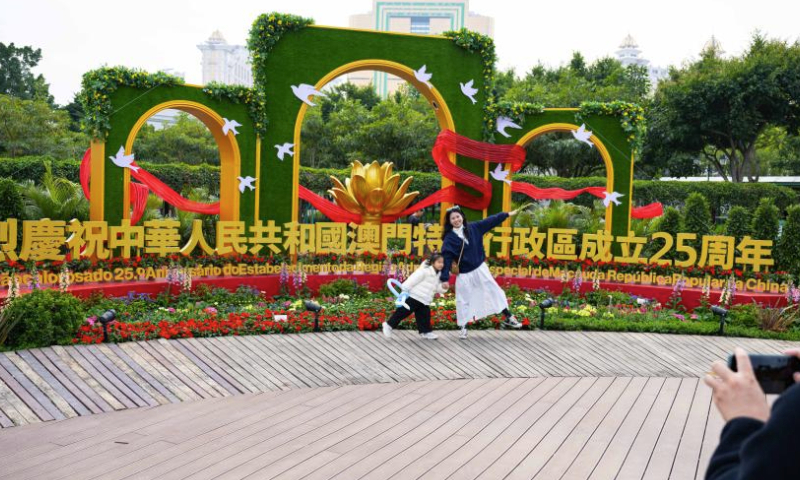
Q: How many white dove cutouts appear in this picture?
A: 11